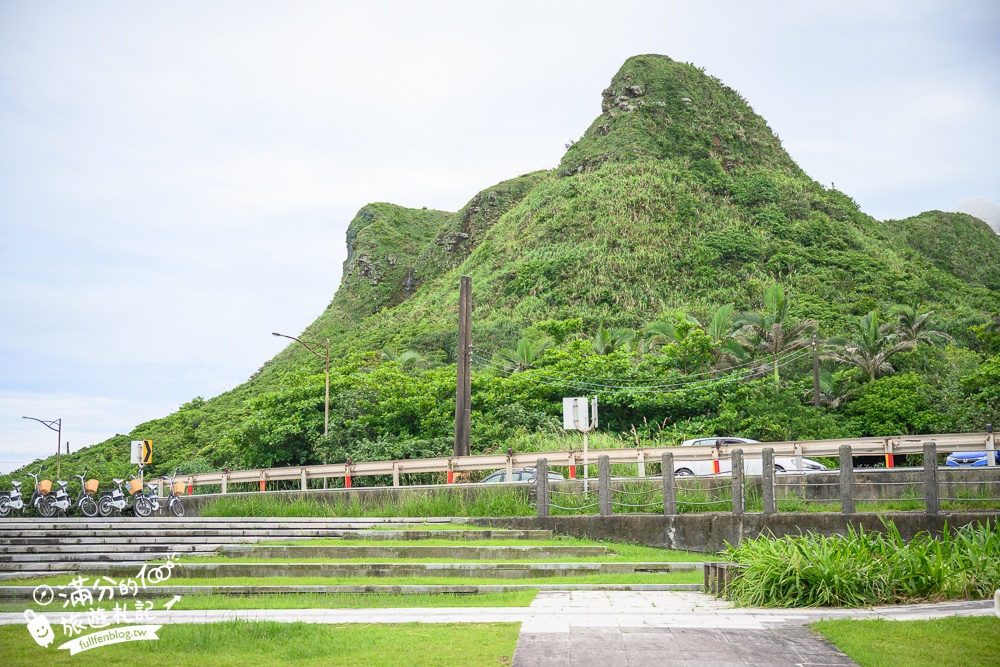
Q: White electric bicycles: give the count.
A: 4